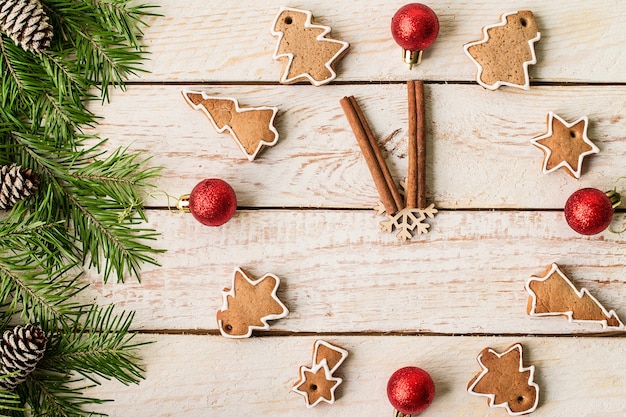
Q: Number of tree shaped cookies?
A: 6